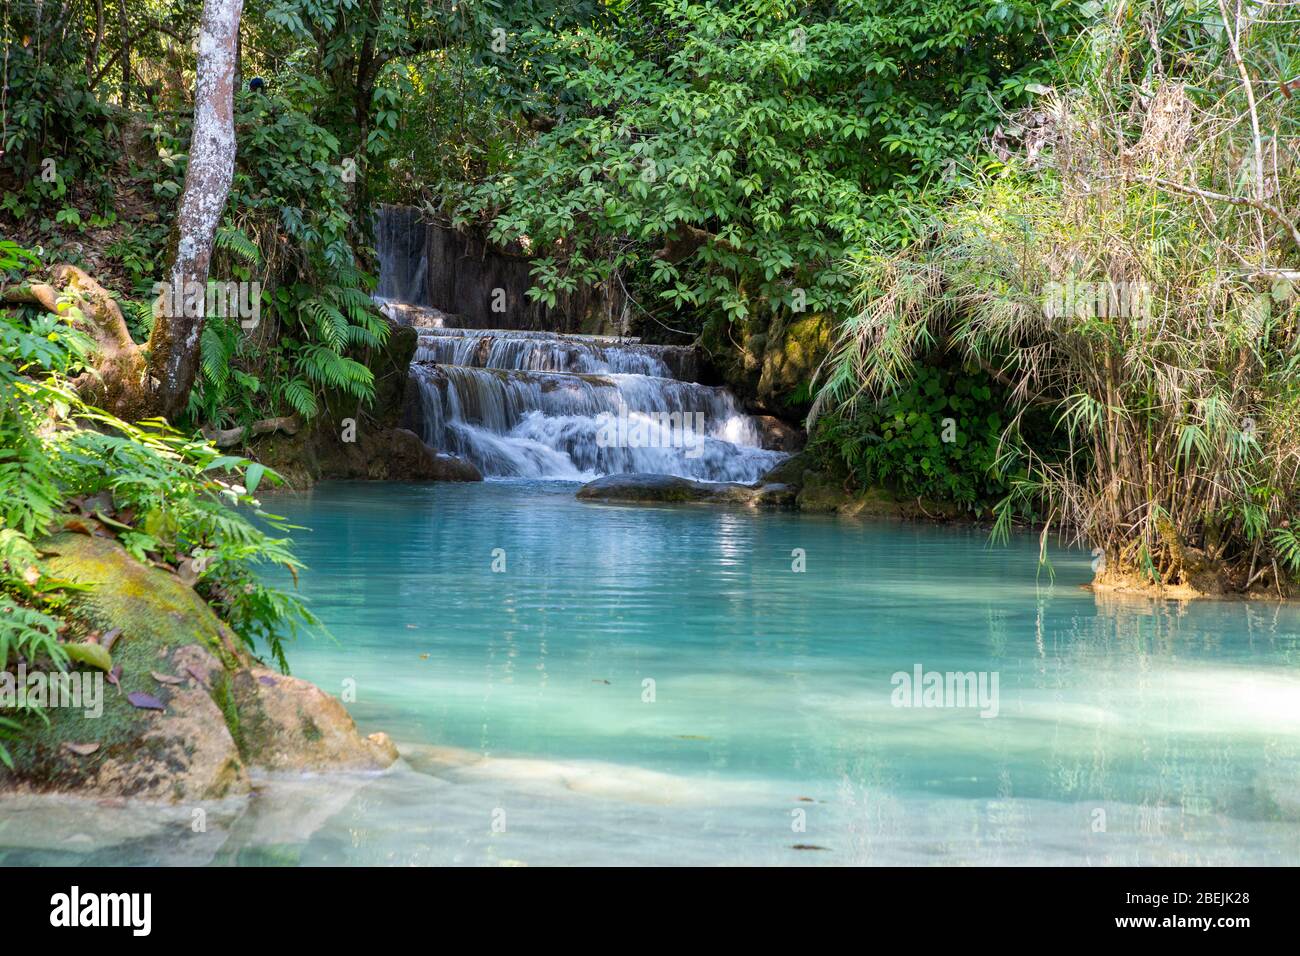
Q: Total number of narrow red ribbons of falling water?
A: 0